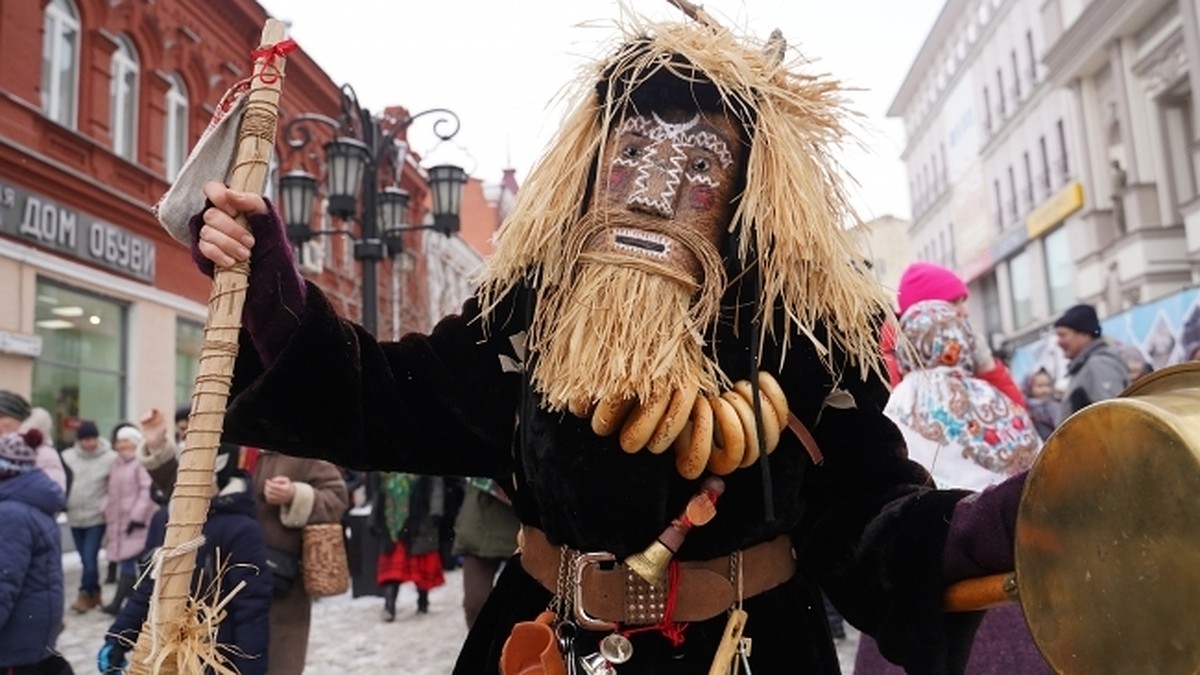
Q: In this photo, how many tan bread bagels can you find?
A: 9